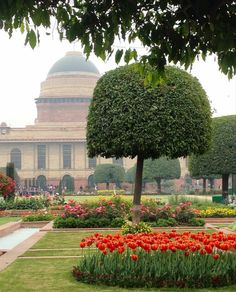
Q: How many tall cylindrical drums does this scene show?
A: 1